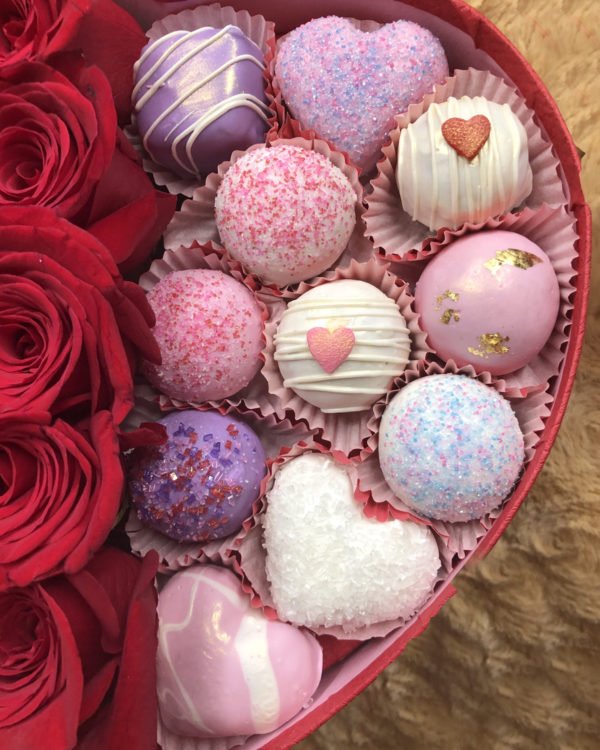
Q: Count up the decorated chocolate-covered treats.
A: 11